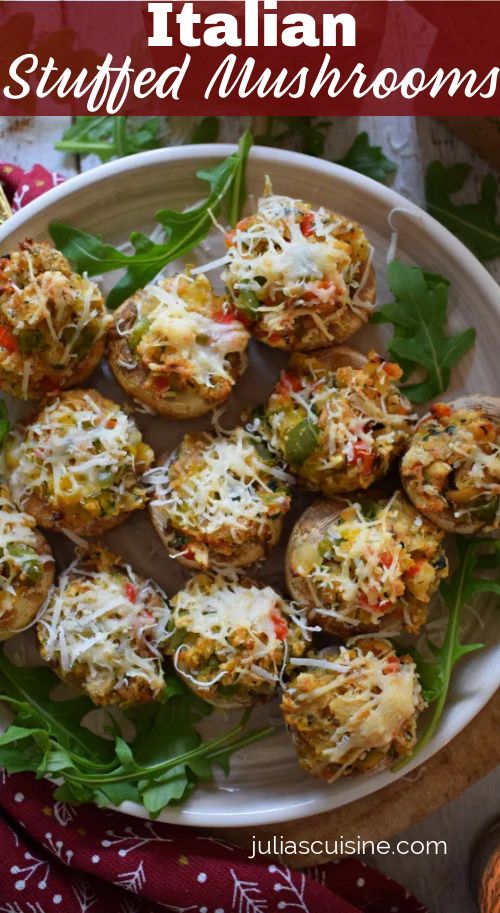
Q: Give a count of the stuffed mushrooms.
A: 12